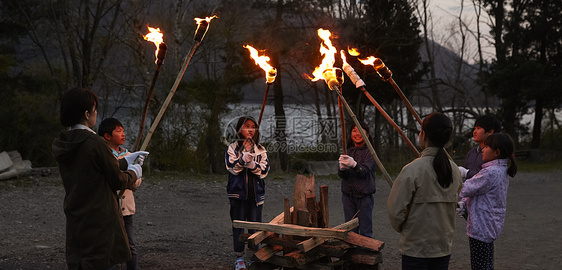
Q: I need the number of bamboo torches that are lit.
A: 7